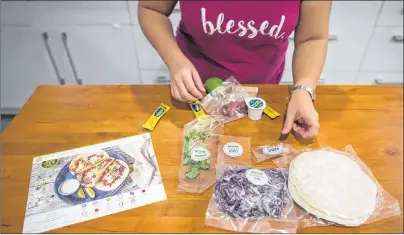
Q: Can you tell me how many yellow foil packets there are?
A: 3